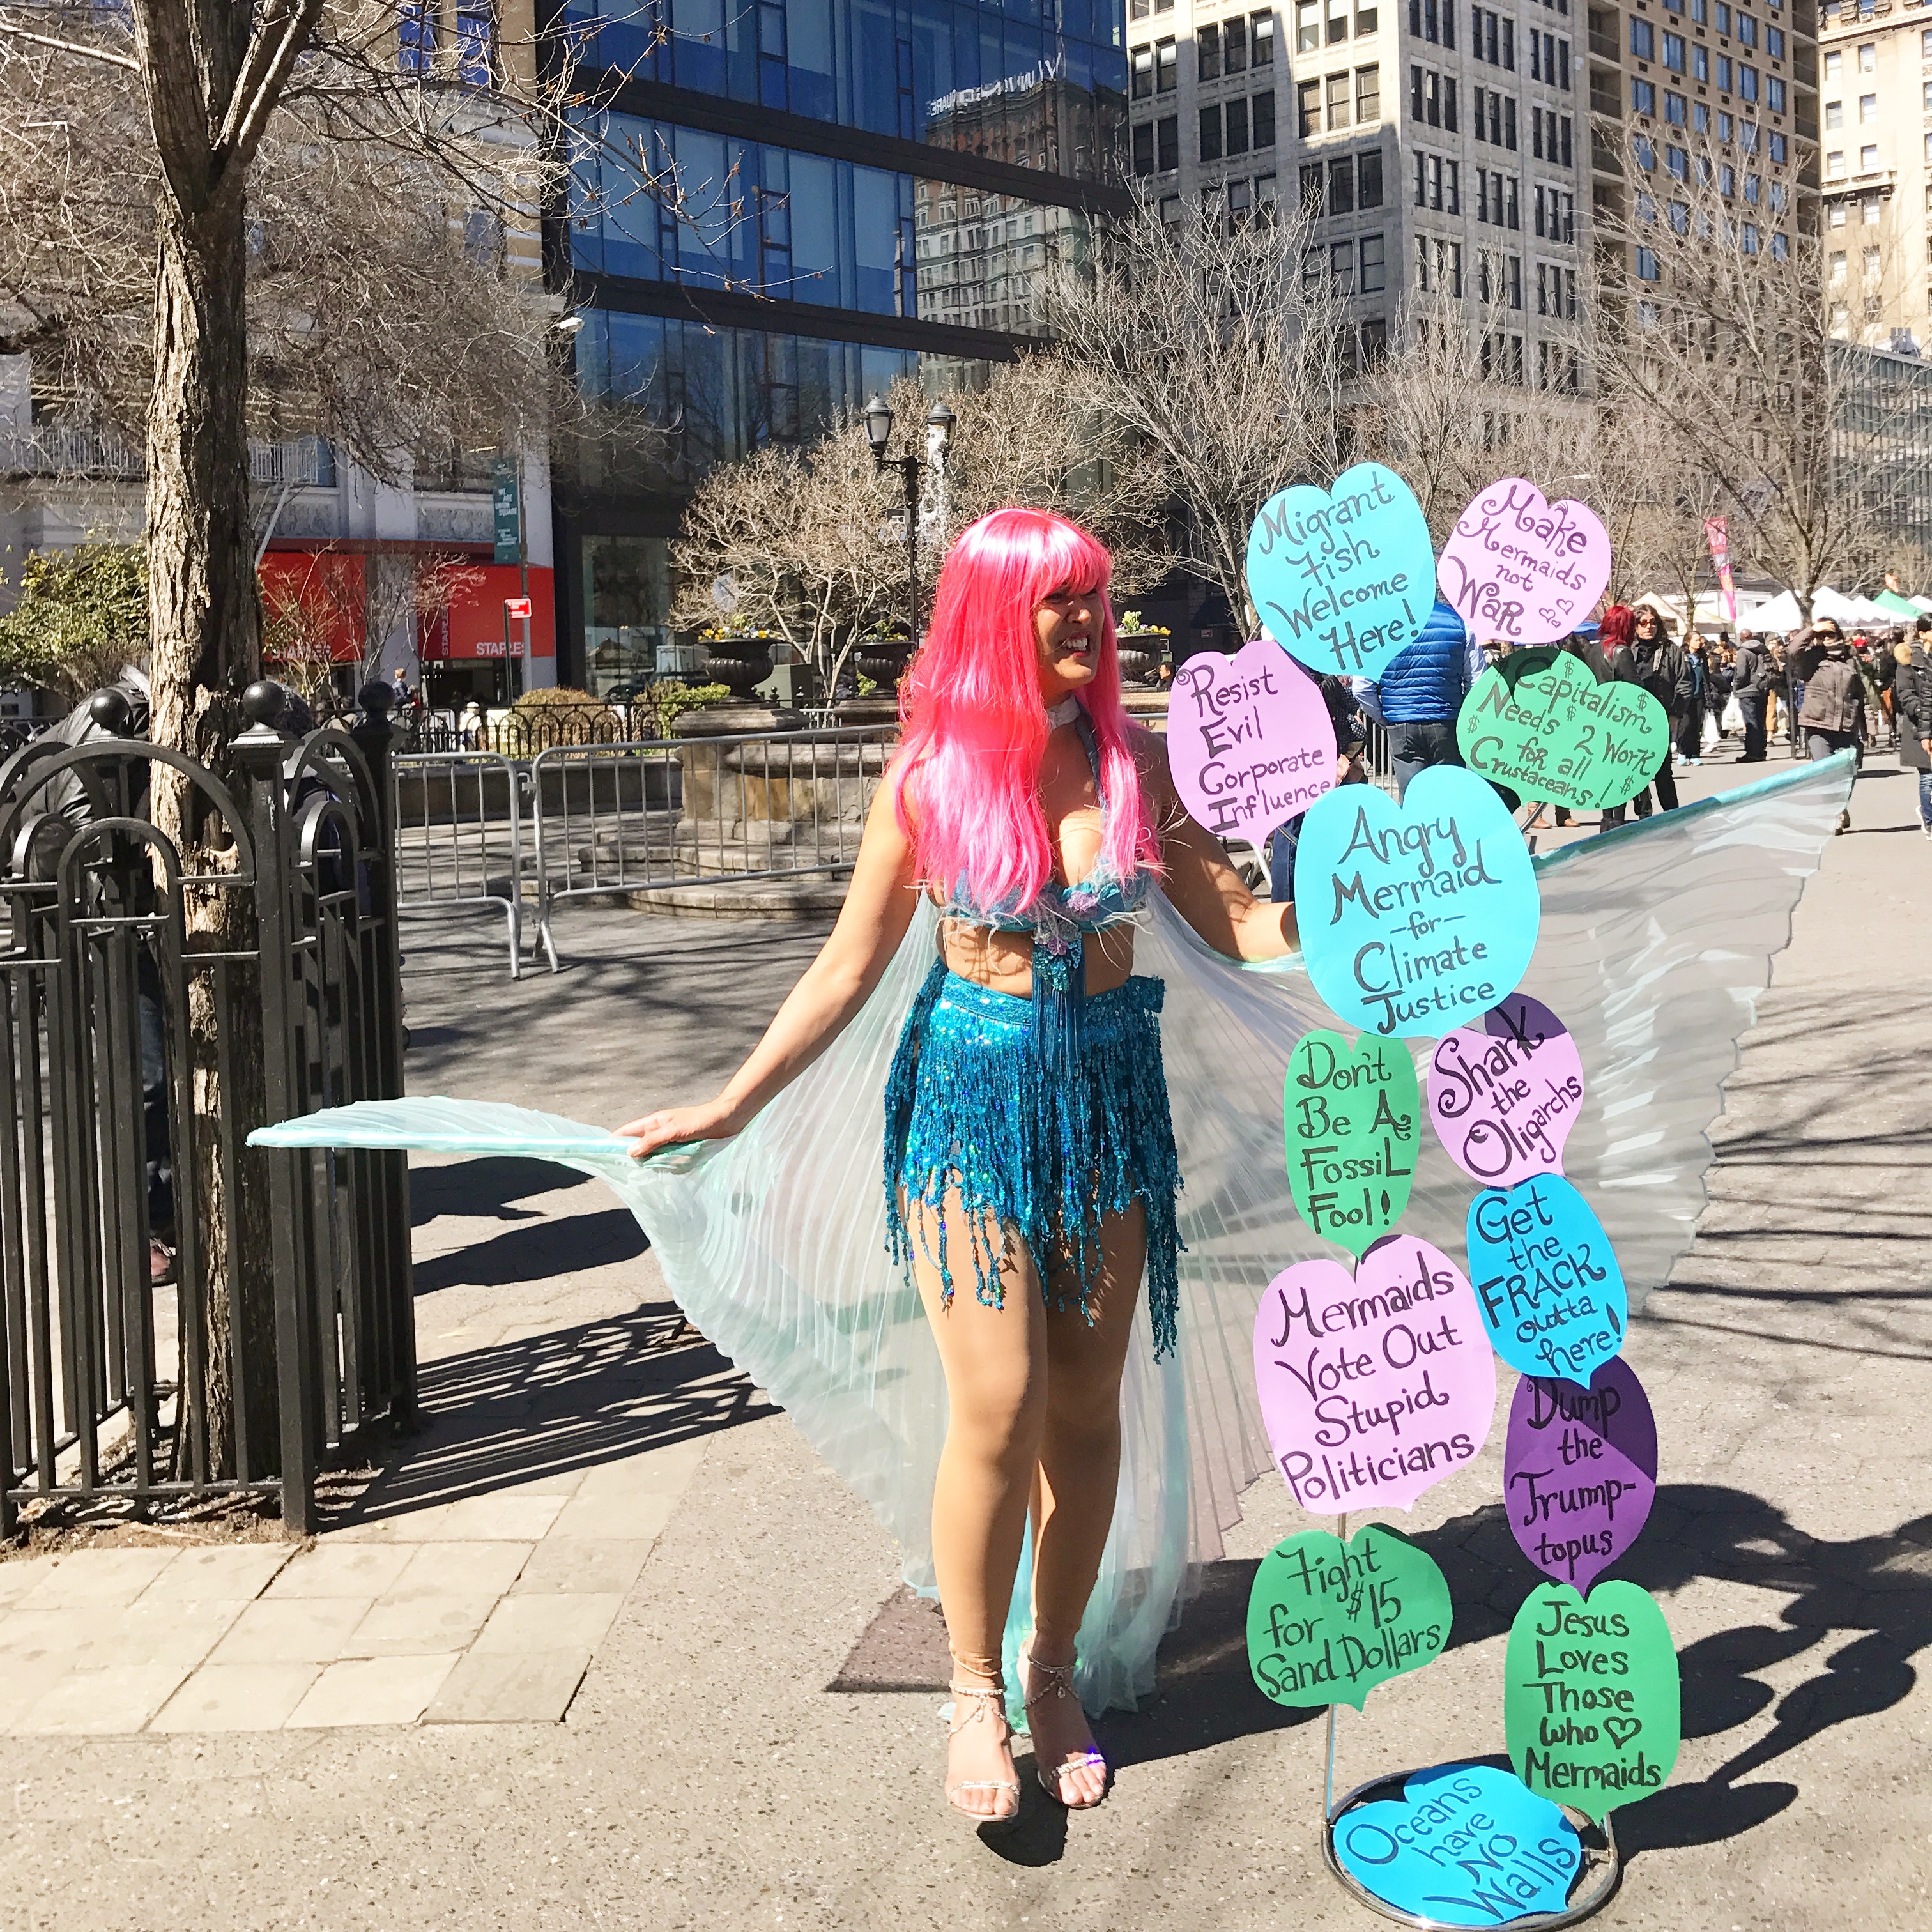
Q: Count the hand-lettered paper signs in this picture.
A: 13